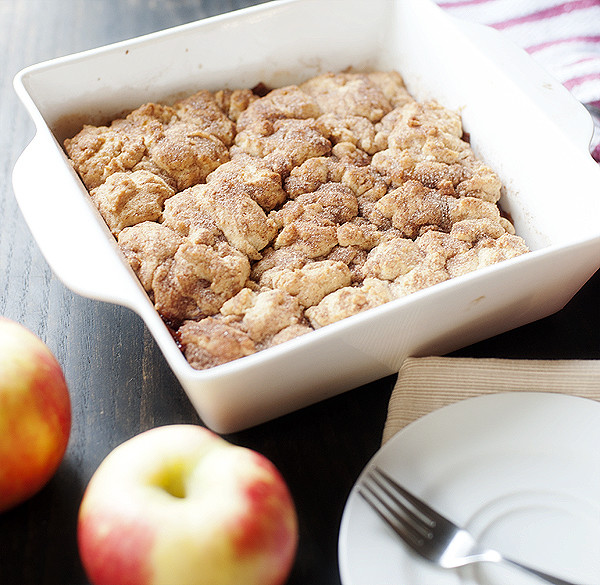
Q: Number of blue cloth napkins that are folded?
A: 0